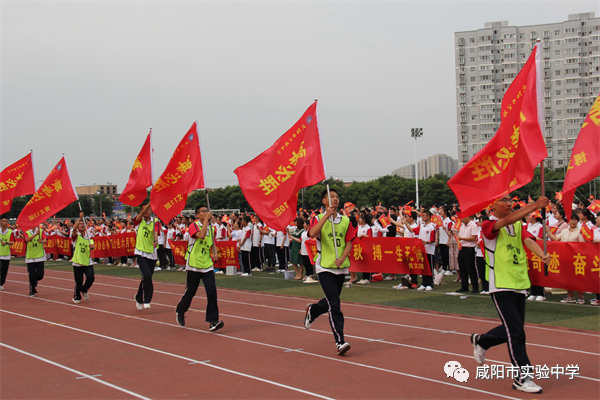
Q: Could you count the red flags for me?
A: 7